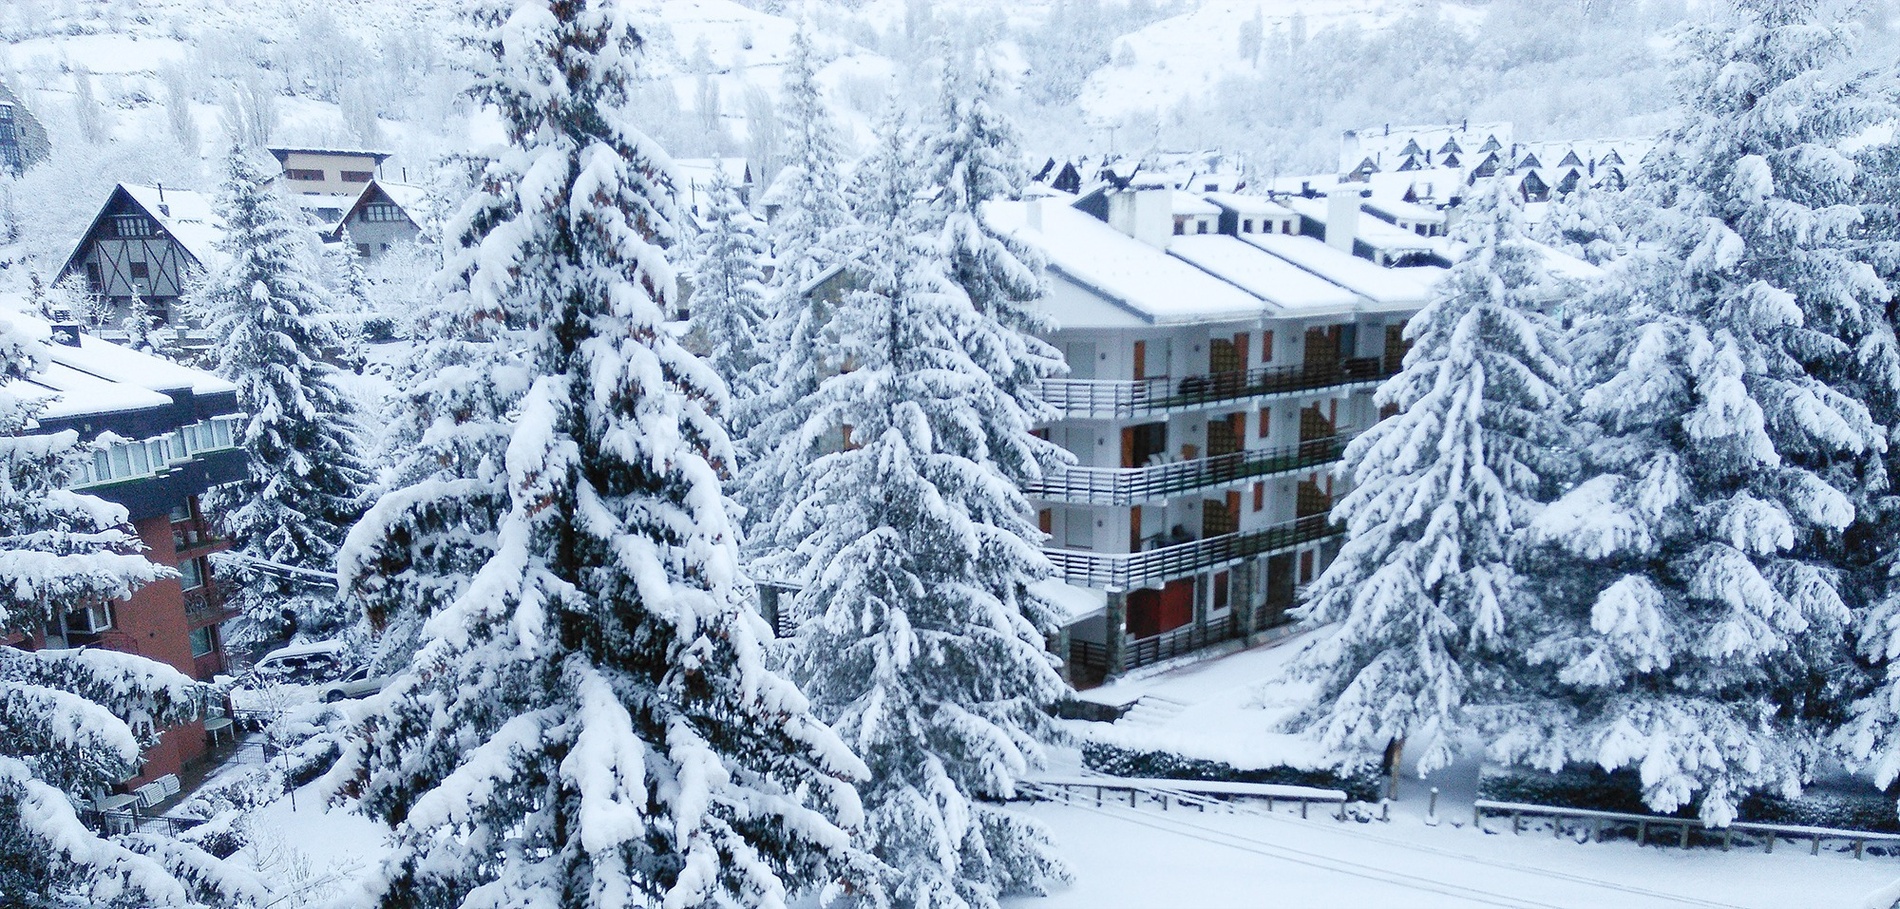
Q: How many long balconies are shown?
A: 3